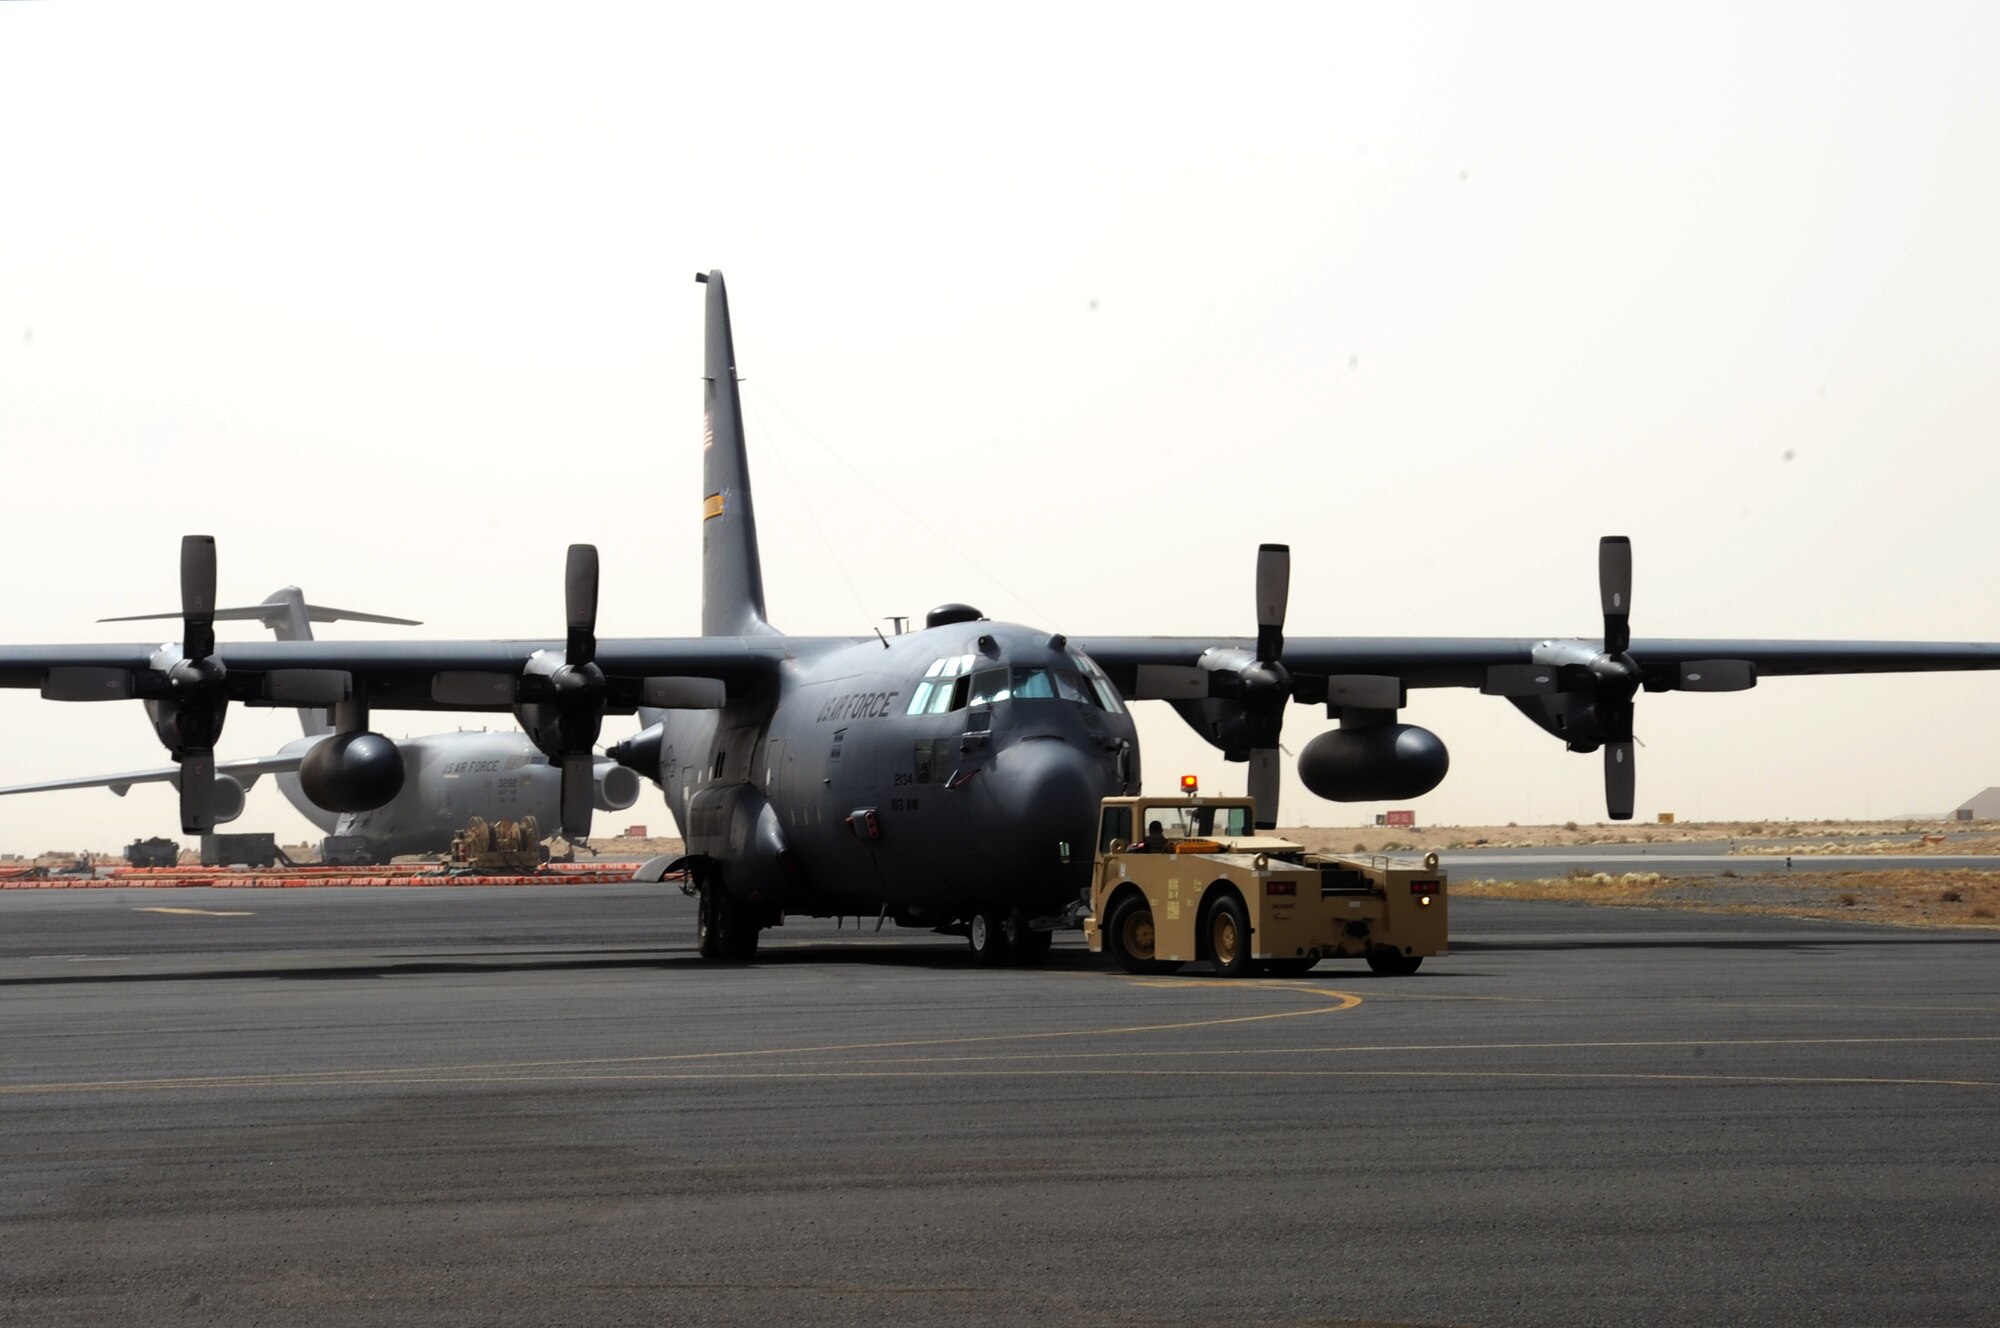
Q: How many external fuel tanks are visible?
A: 2